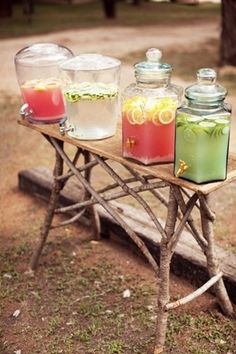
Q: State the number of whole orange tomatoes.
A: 0